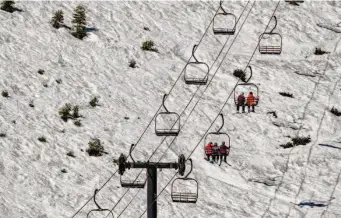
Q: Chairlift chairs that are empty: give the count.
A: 7